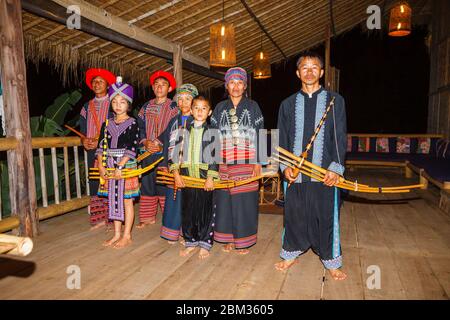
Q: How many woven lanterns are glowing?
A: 3